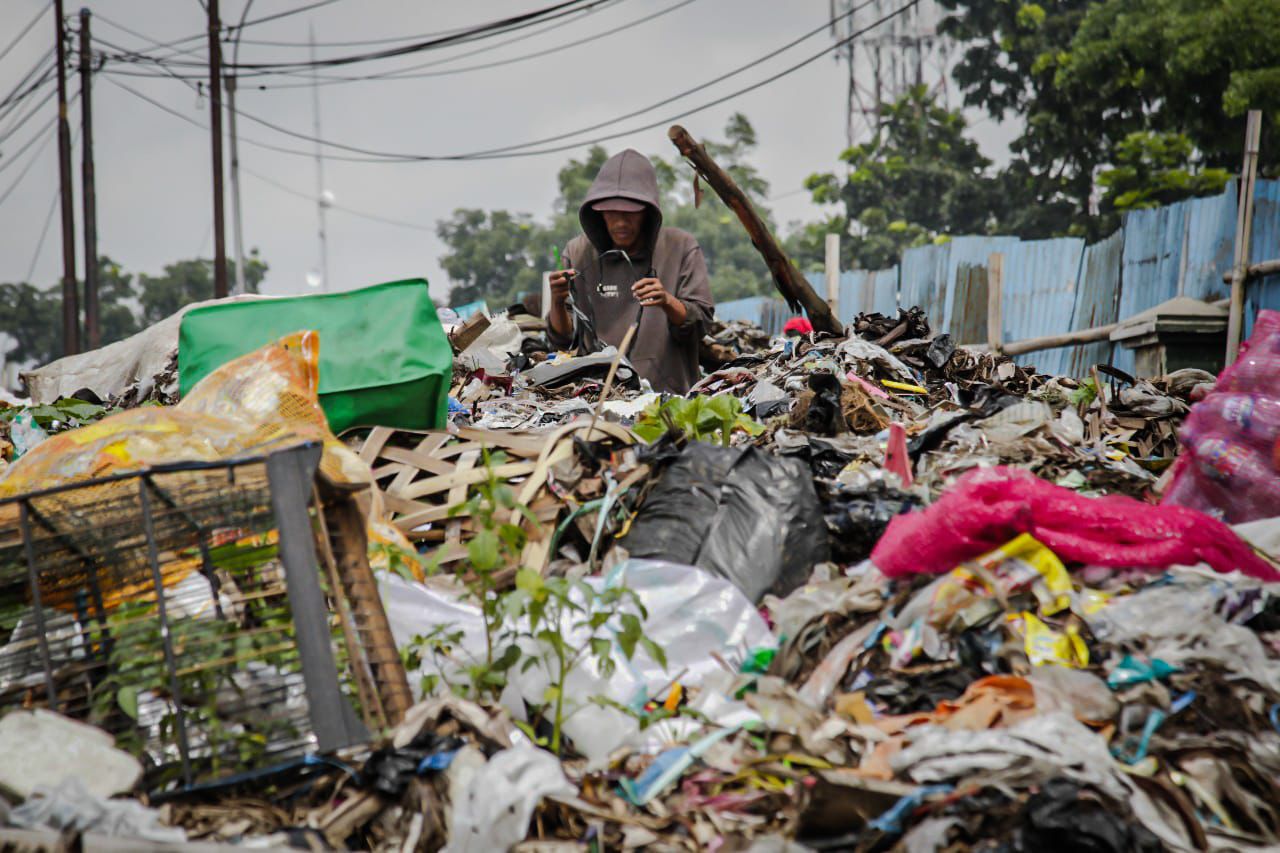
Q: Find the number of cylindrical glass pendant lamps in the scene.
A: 0